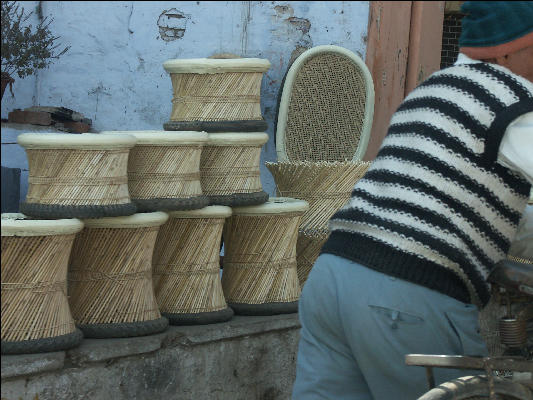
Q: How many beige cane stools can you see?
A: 8